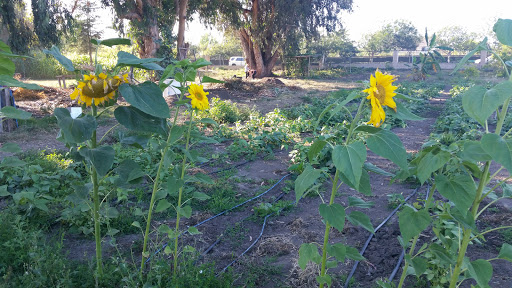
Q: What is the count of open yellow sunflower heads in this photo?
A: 3